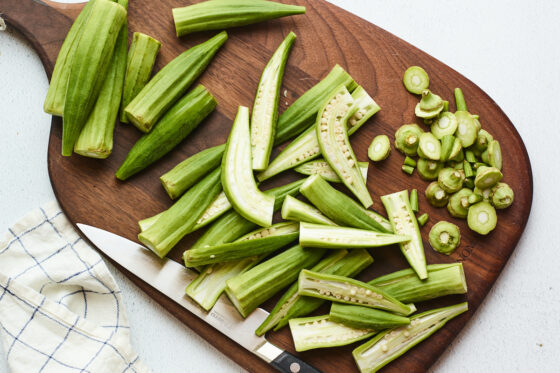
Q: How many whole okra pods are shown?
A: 7